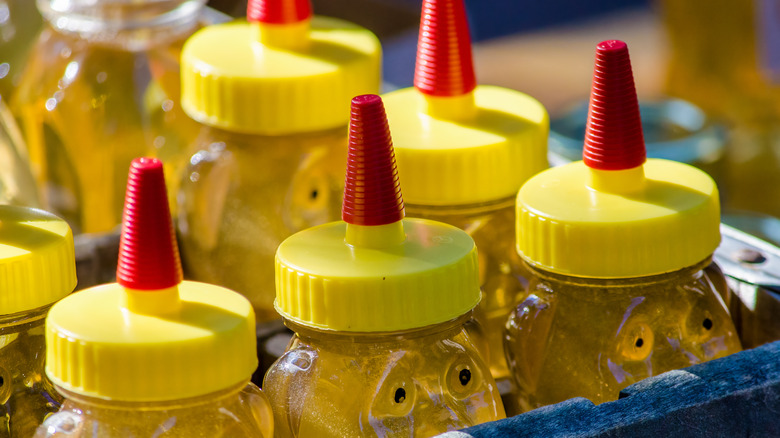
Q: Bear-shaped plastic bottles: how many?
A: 6